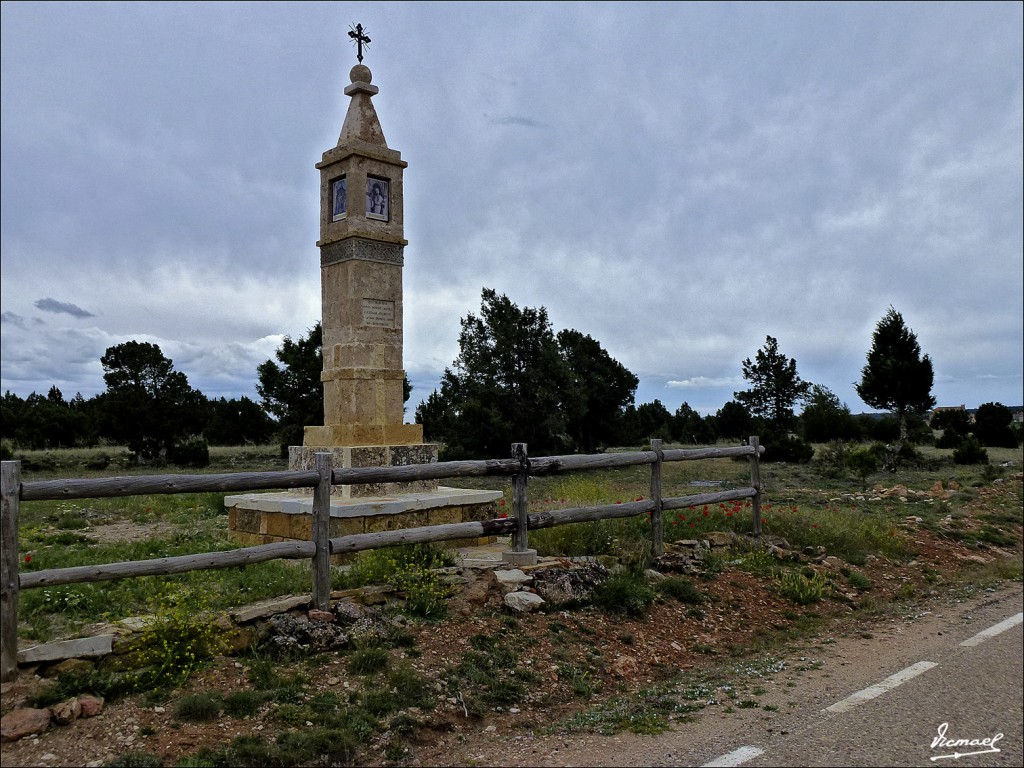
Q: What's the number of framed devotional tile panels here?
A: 2